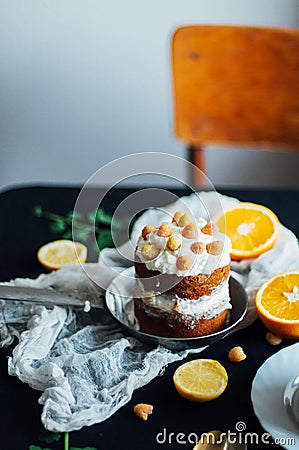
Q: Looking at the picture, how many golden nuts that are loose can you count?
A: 3